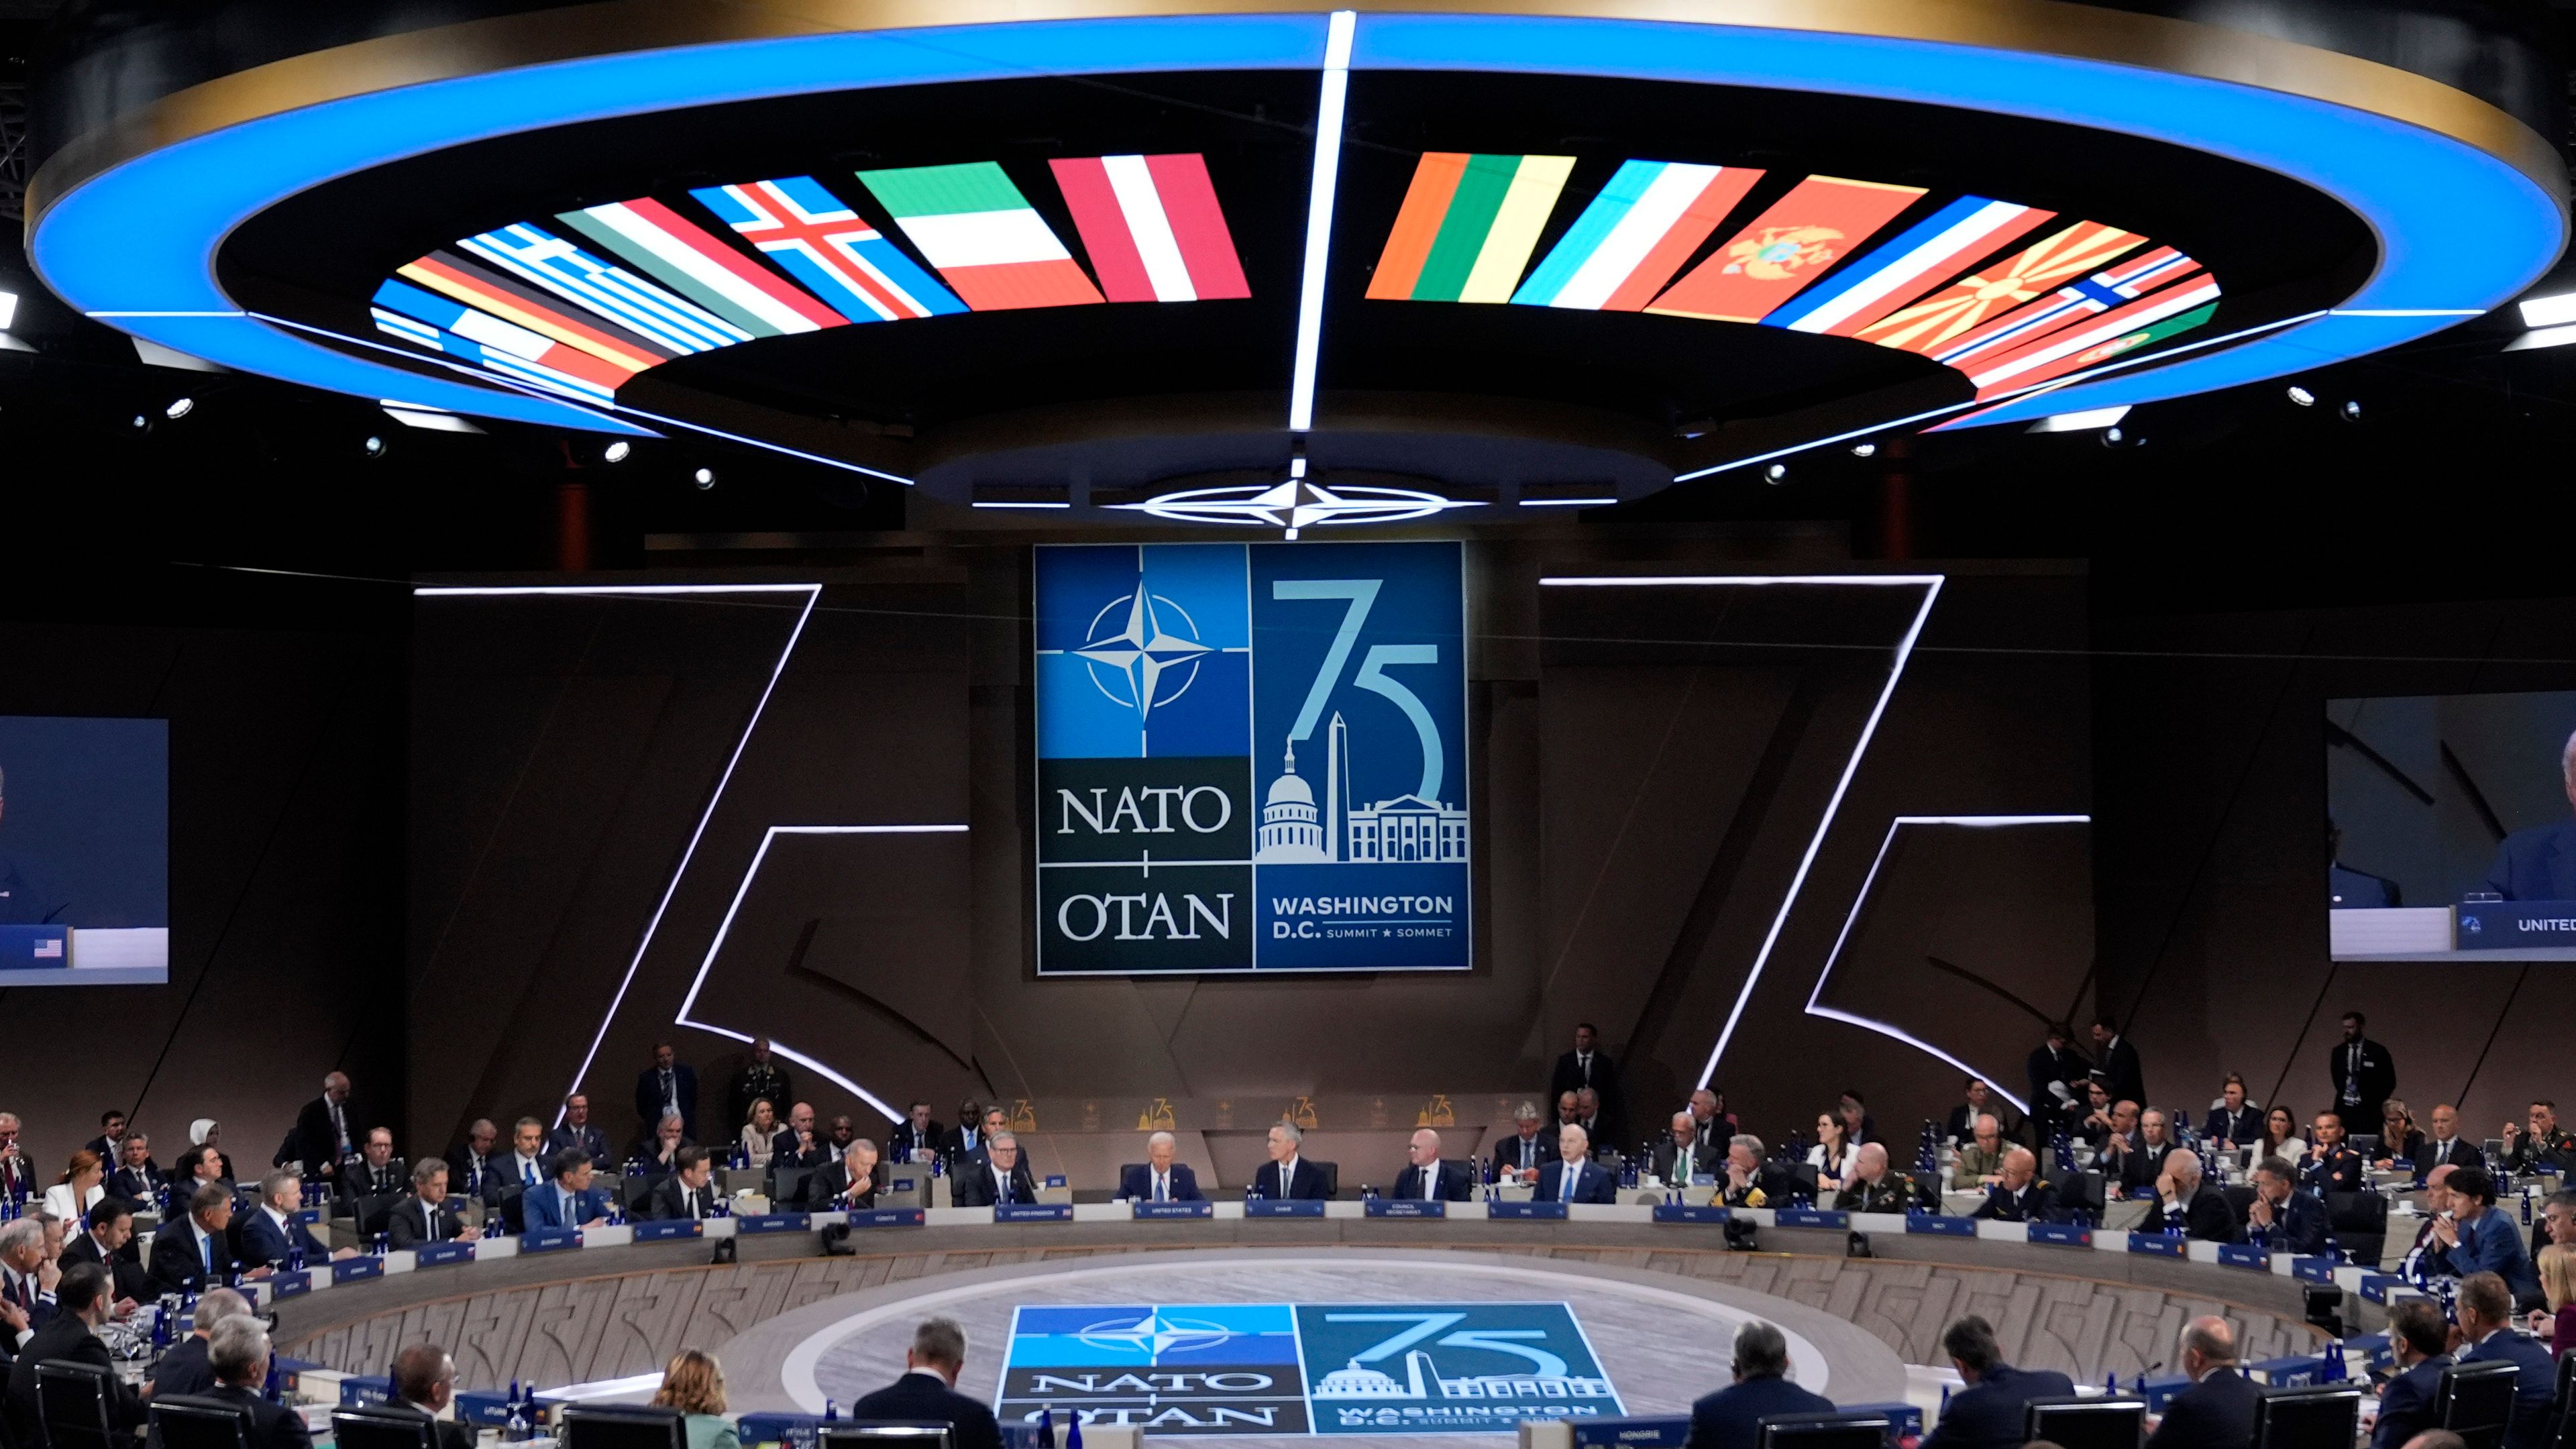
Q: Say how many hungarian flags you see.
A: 1